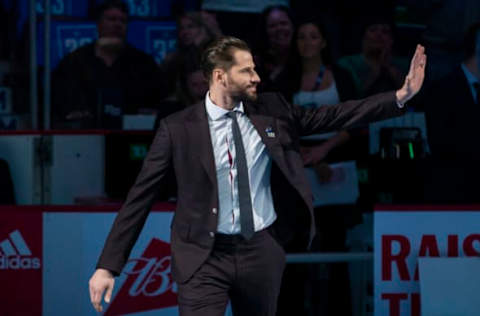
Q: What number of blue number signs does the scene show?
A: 4